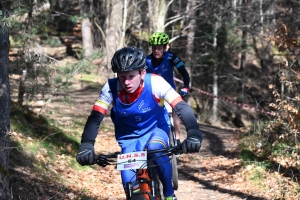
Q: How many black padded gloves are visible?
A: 2